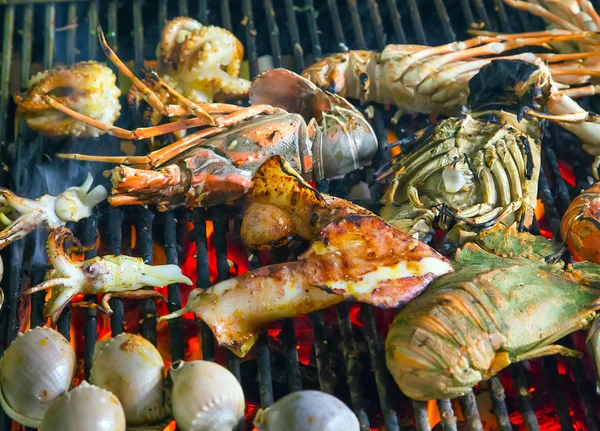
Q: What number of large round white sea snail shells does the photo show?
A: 5